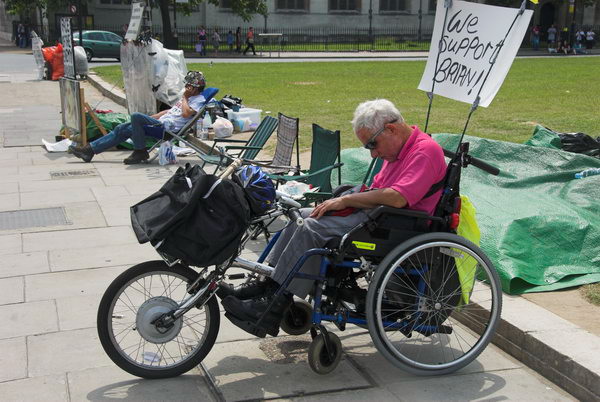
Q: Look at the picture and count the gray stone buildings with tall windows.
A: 1